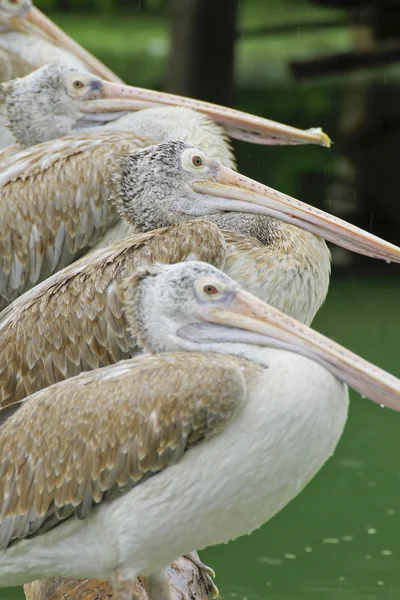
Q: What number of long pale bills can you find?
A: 4